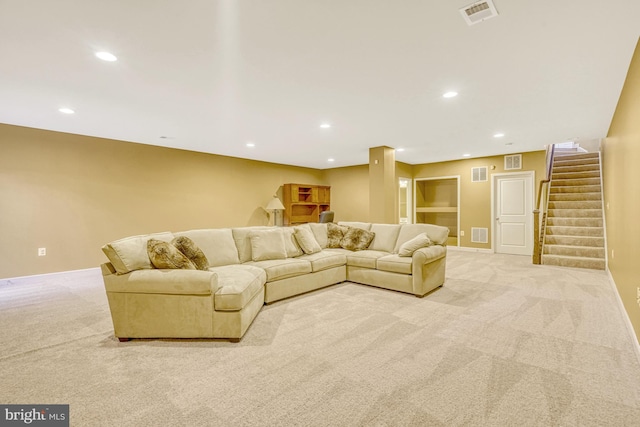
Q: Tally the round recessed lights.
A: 9